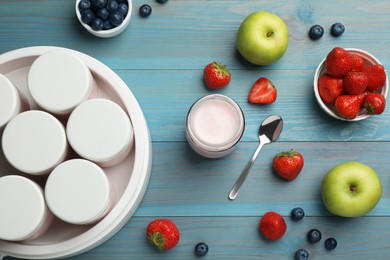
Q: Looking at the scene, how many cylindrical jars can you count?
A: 7